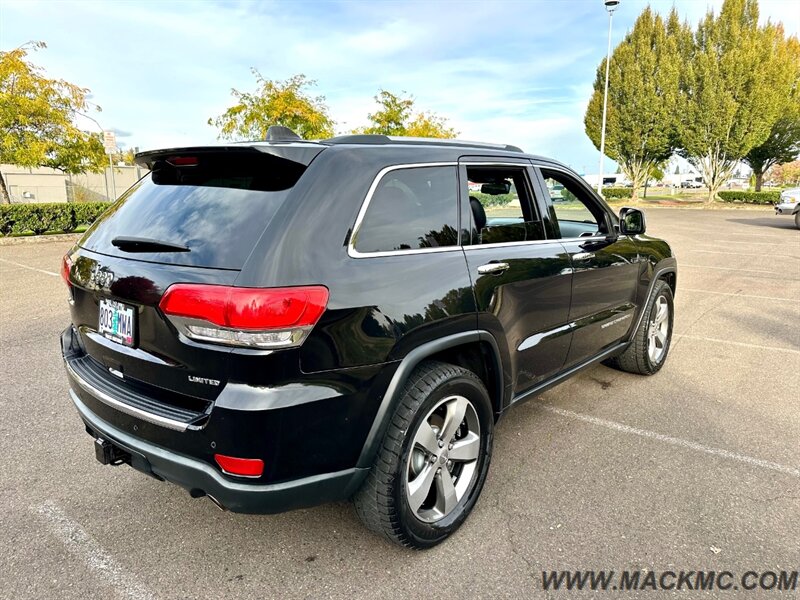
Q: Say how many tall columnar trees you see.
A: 3